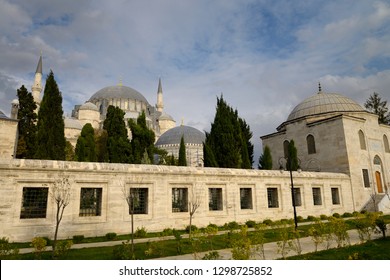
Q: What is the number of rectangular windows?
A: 11